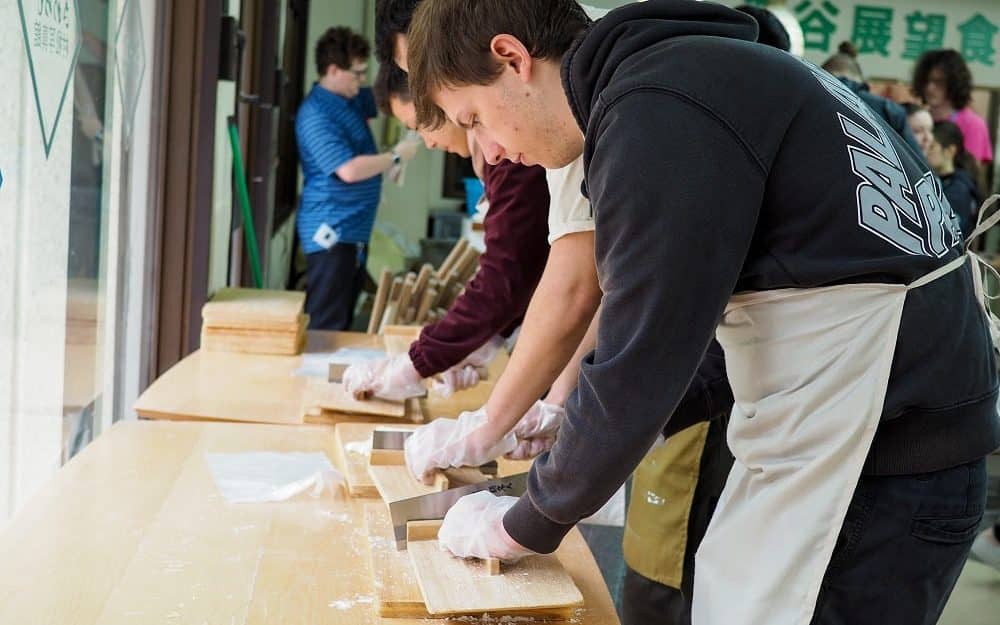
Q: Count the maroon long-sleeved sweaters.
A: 1